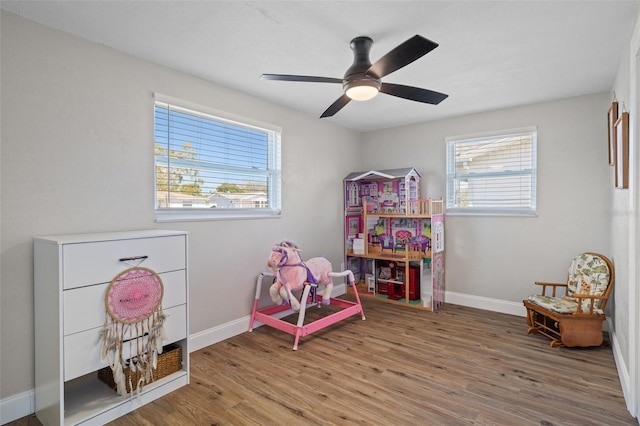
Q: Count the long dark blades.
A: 4